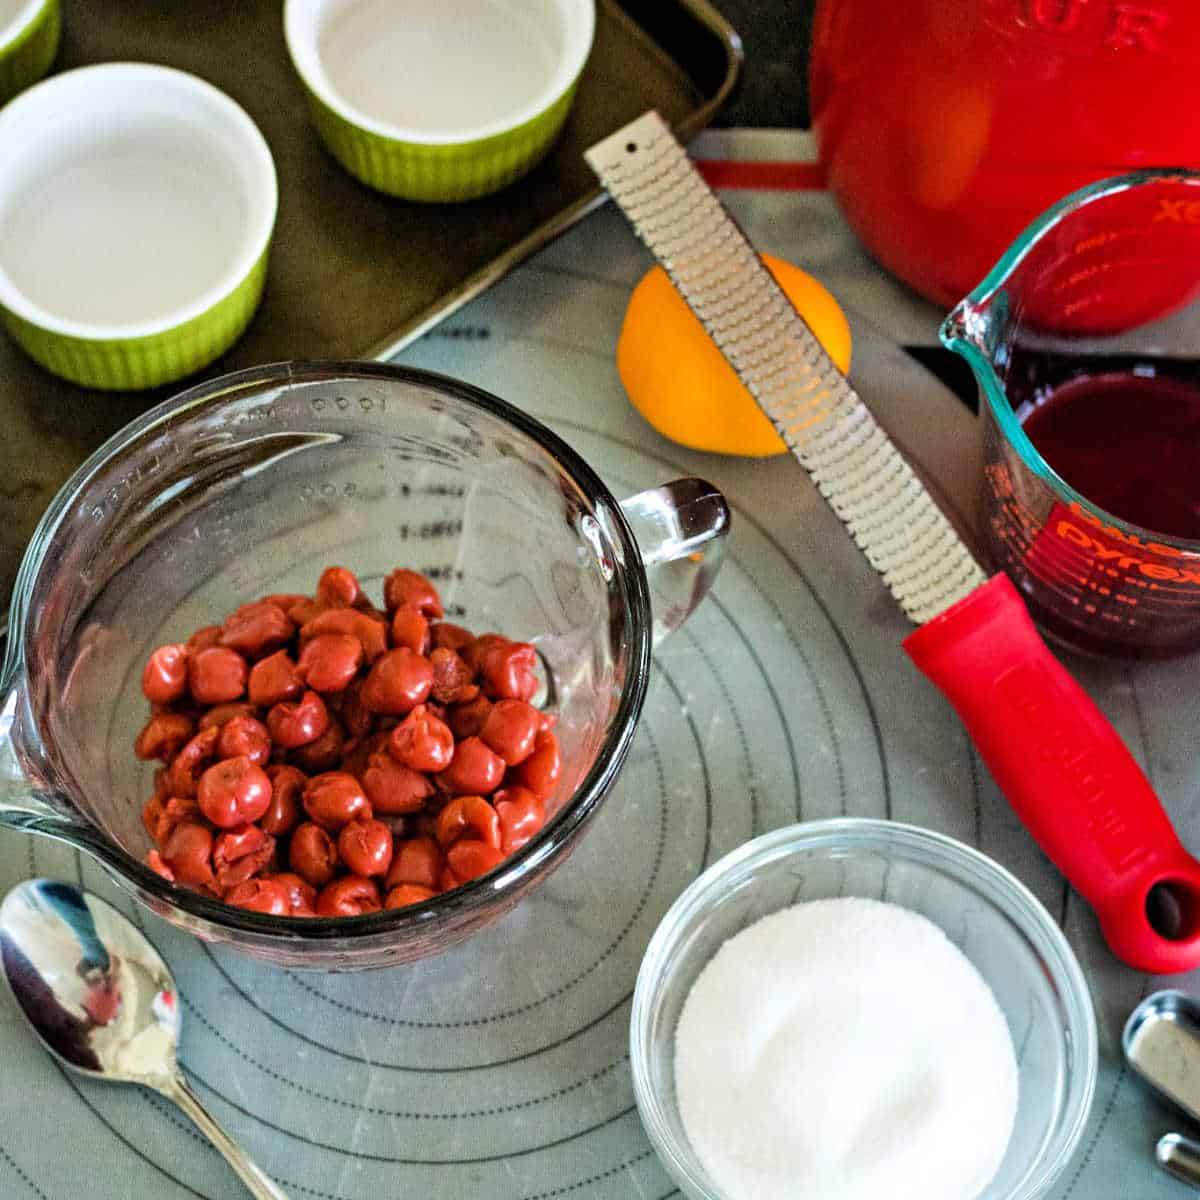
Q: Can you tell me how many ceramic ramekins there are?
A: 3